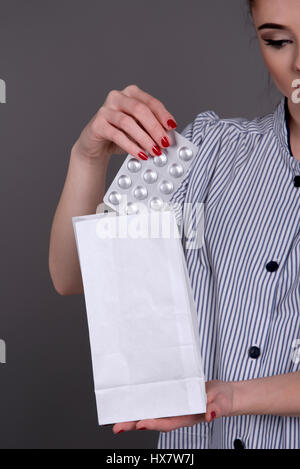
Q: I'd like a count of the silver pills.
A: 11